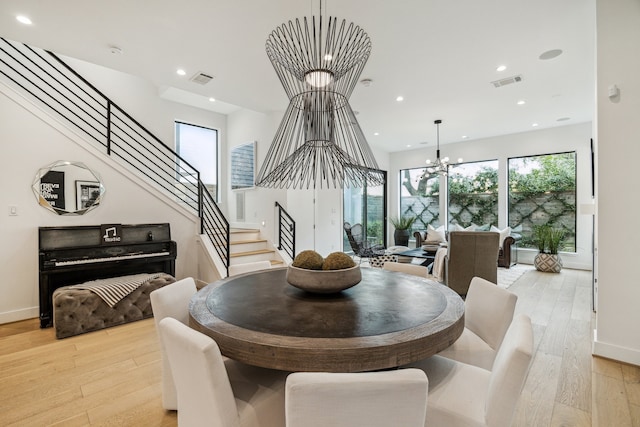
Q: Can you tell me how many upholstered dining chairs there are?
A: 7